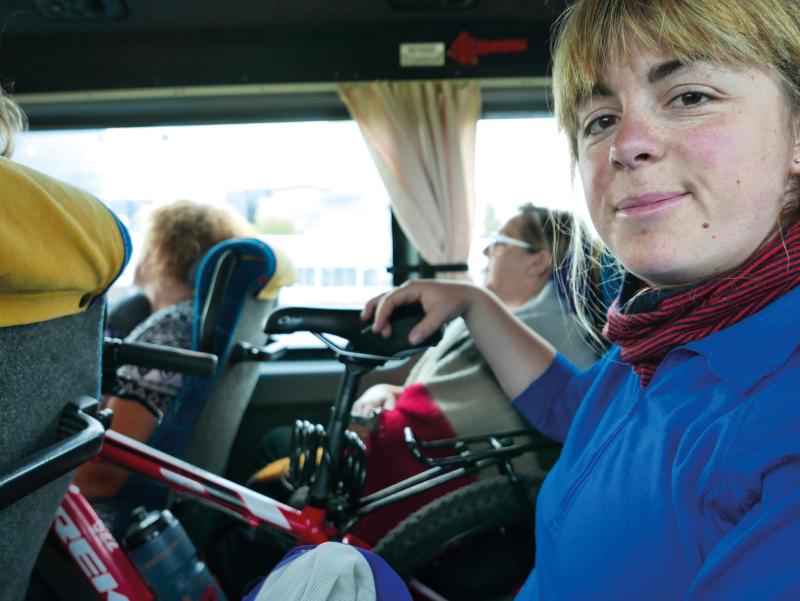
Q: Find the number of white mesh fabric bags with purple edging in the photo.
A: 1